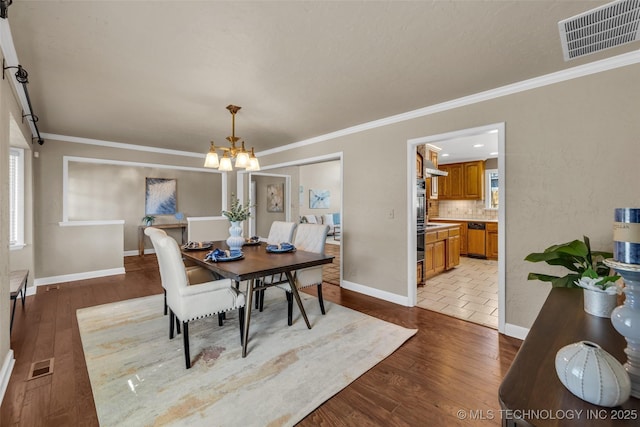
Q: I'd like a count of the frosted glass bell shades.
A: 4